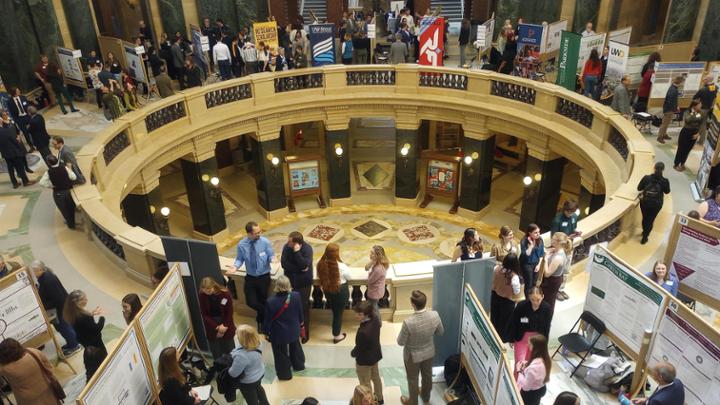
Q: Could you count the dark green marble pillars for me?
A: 8